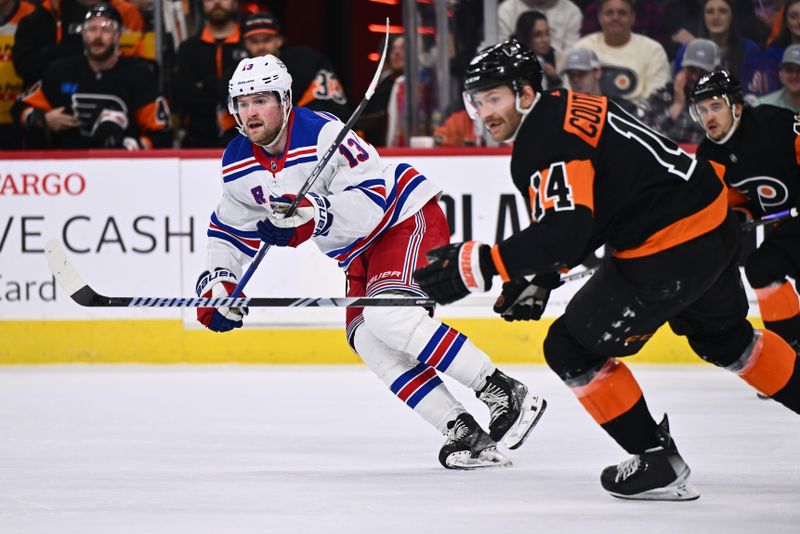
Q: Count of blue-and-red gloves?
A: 2